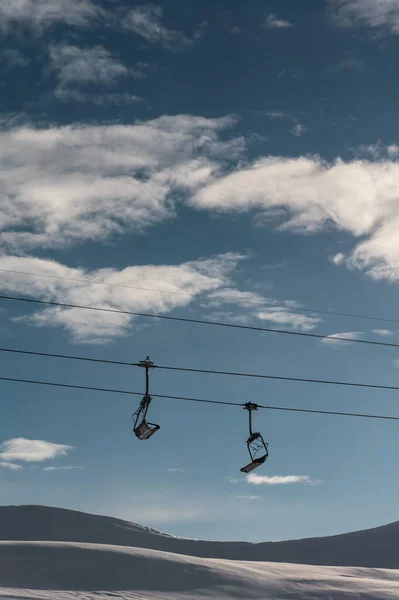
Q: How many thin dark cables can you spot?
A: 4